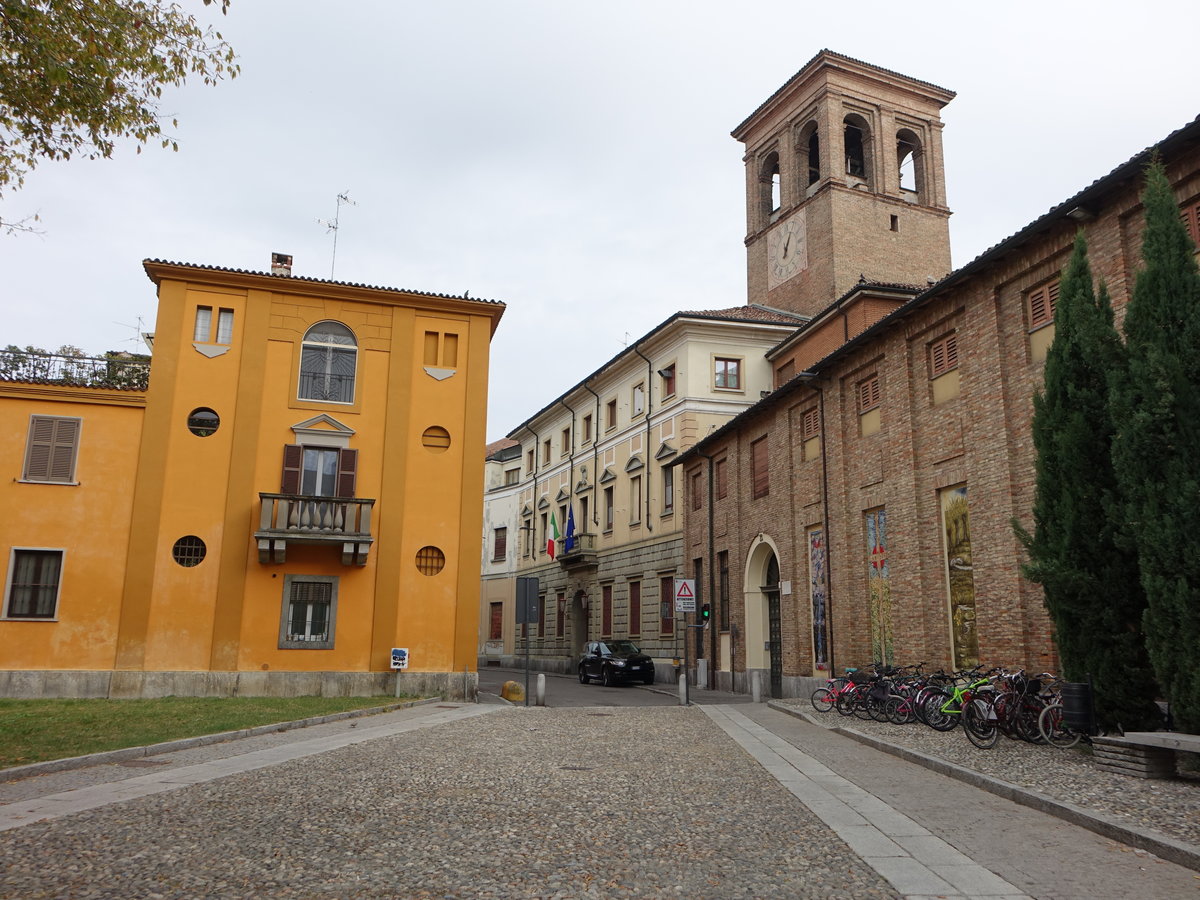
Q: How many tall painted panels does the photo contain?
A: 3